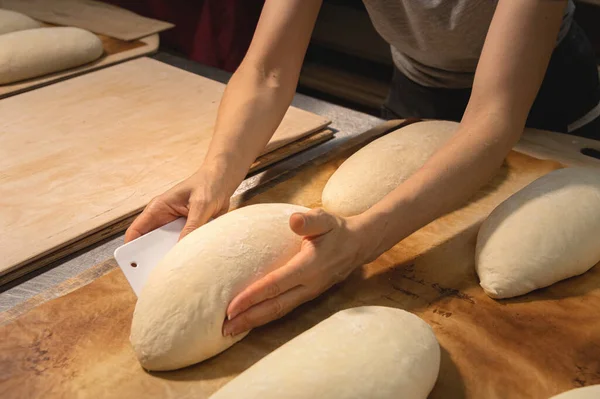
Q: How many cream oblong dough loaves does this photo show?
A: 7